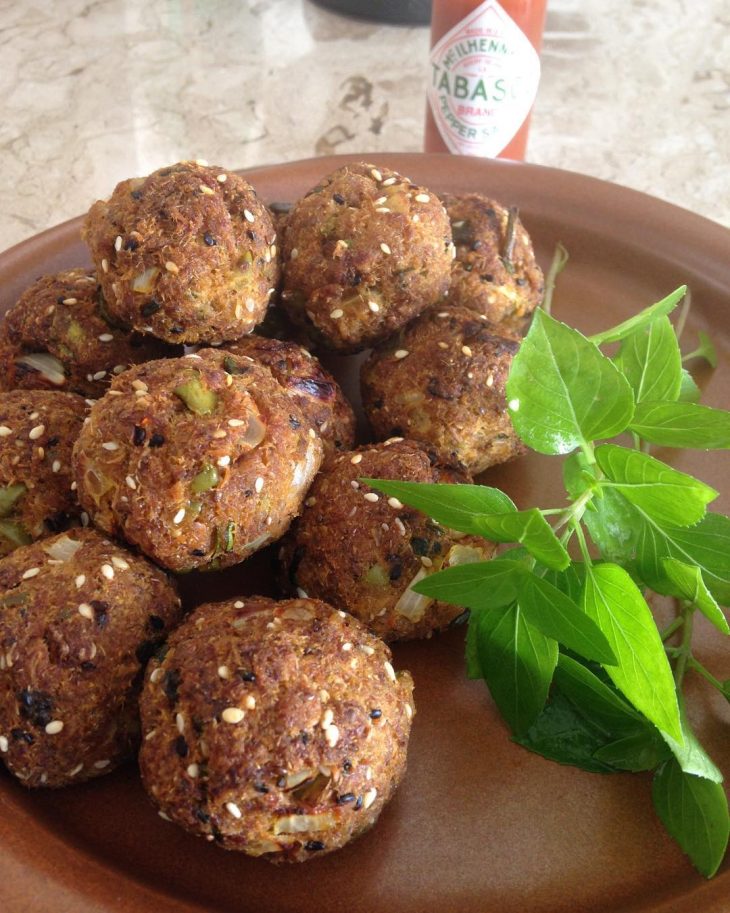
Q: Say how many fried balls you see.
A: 11